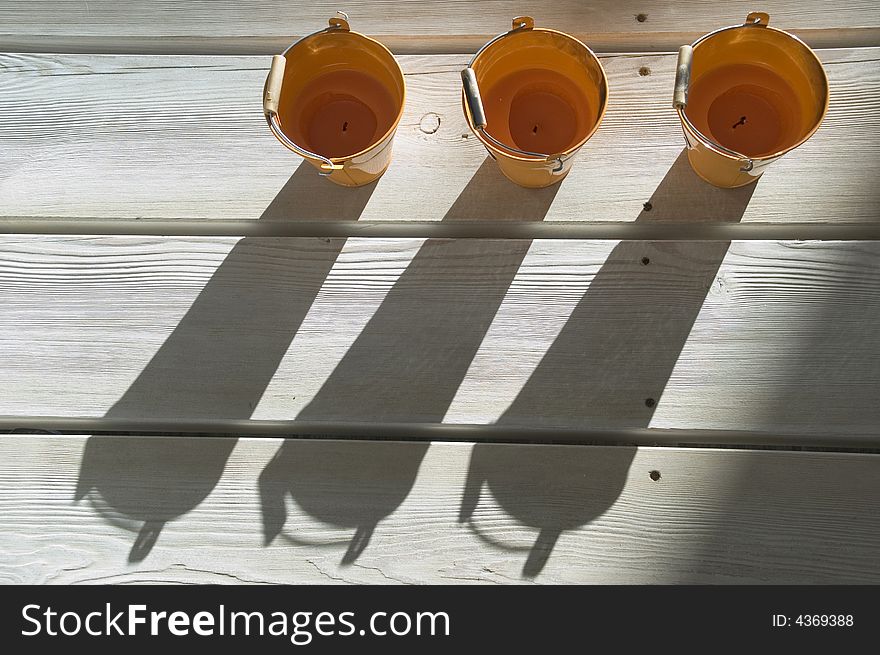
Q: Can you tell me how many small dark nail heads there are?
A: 6